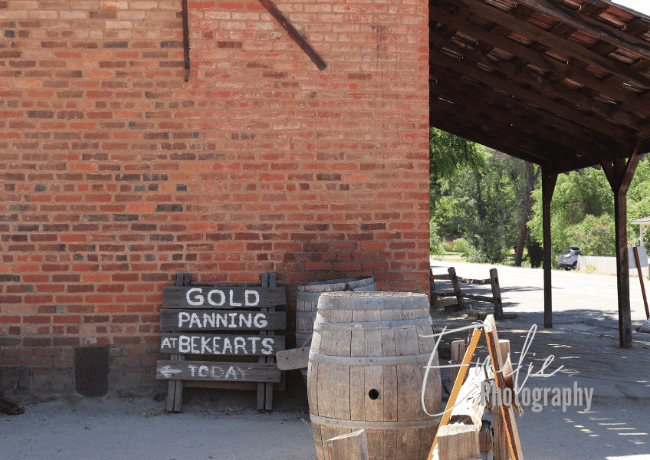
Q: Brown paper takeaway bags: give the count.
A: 0